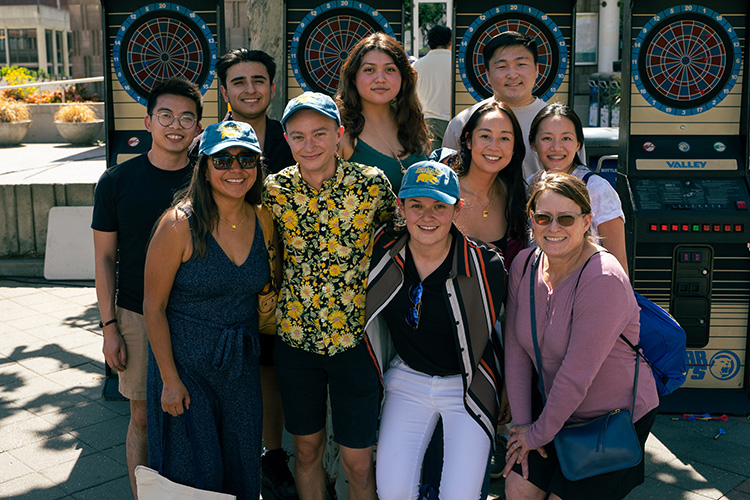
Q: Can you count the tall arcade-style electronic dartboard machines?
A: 4